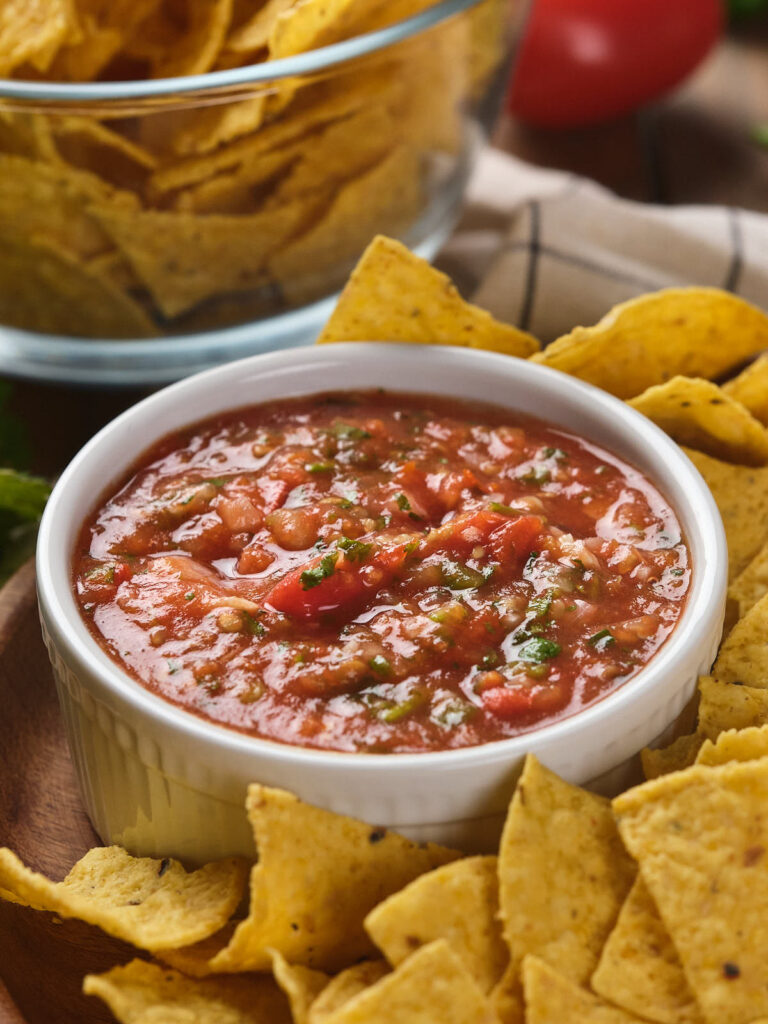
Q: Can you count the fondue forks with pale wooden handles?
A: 0